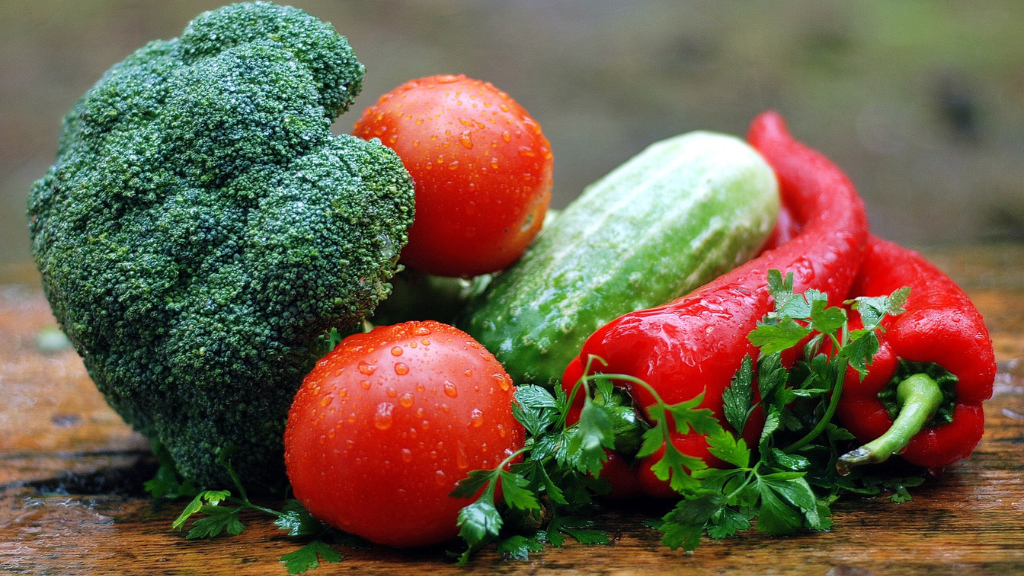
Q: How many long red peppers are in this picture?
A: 2